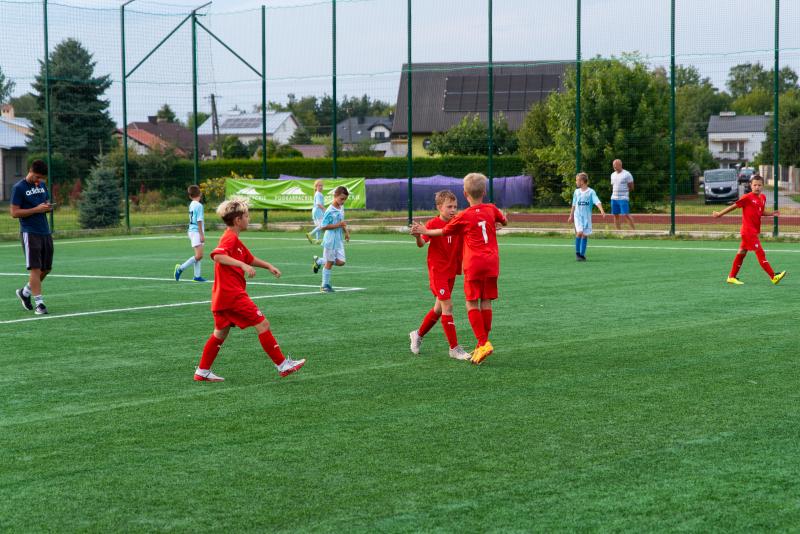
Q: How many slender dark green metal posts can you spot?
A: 10